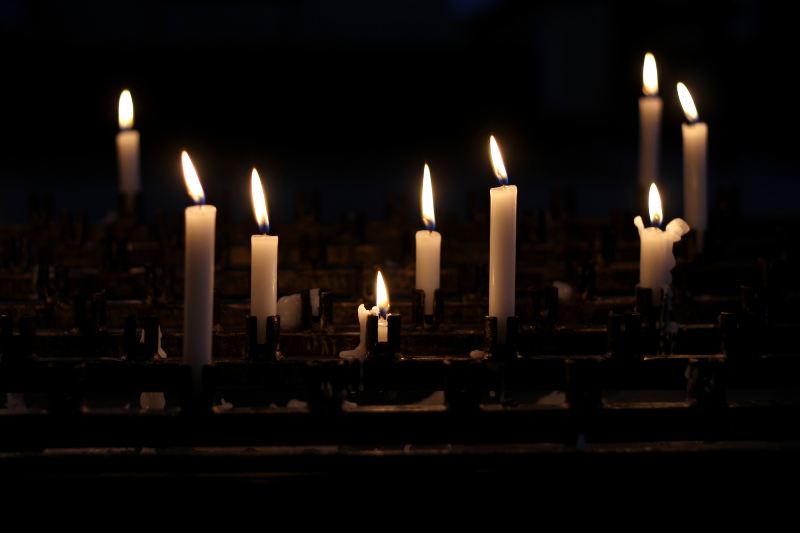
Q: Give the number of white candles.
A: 9